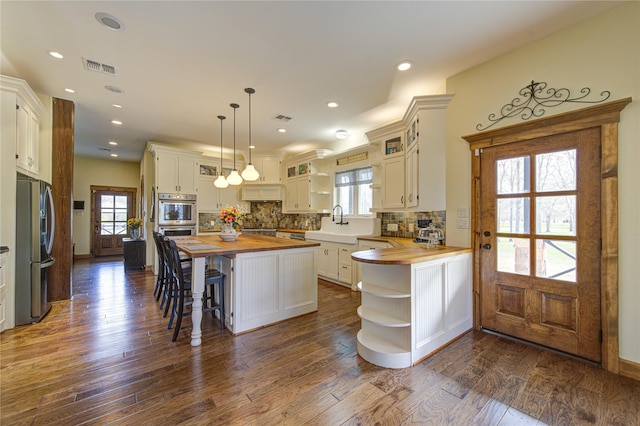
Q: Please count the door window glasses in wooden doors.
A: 12